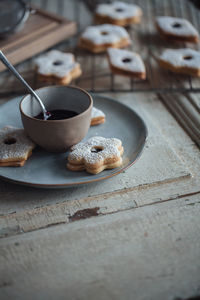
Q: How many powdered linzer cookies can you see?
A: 9